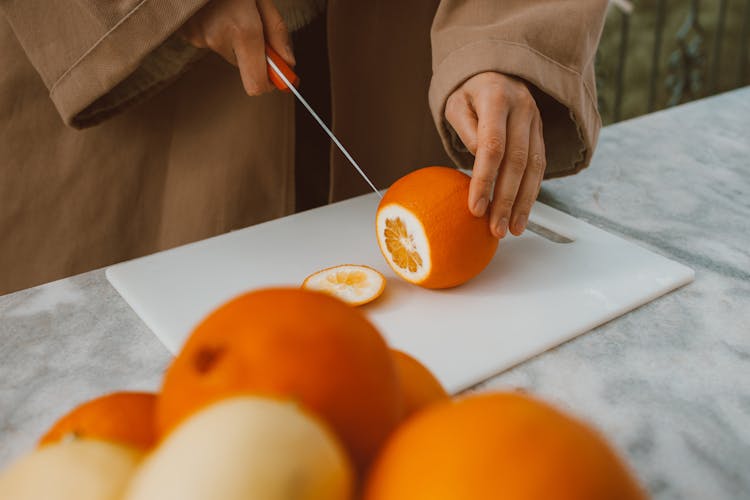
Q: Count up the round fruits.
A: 7